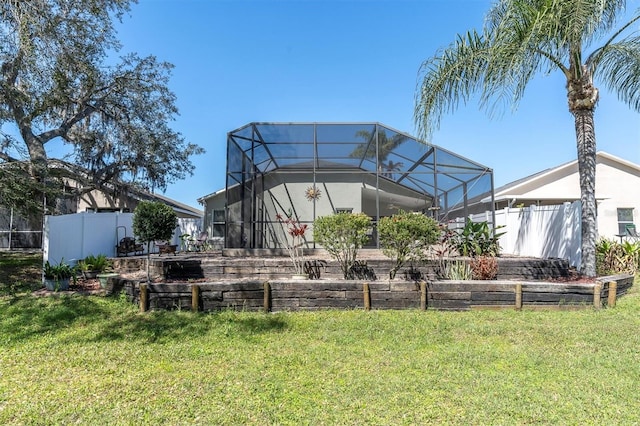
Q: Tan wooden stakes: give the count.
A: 8